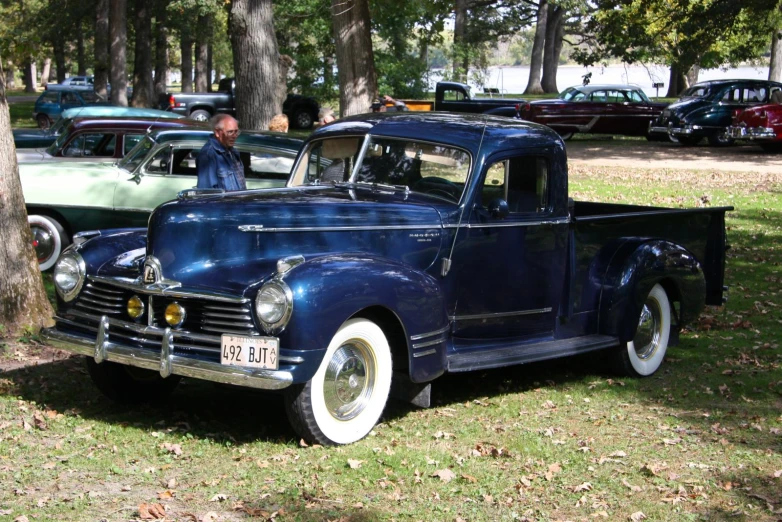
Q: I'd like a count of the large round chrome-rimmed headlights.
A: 2